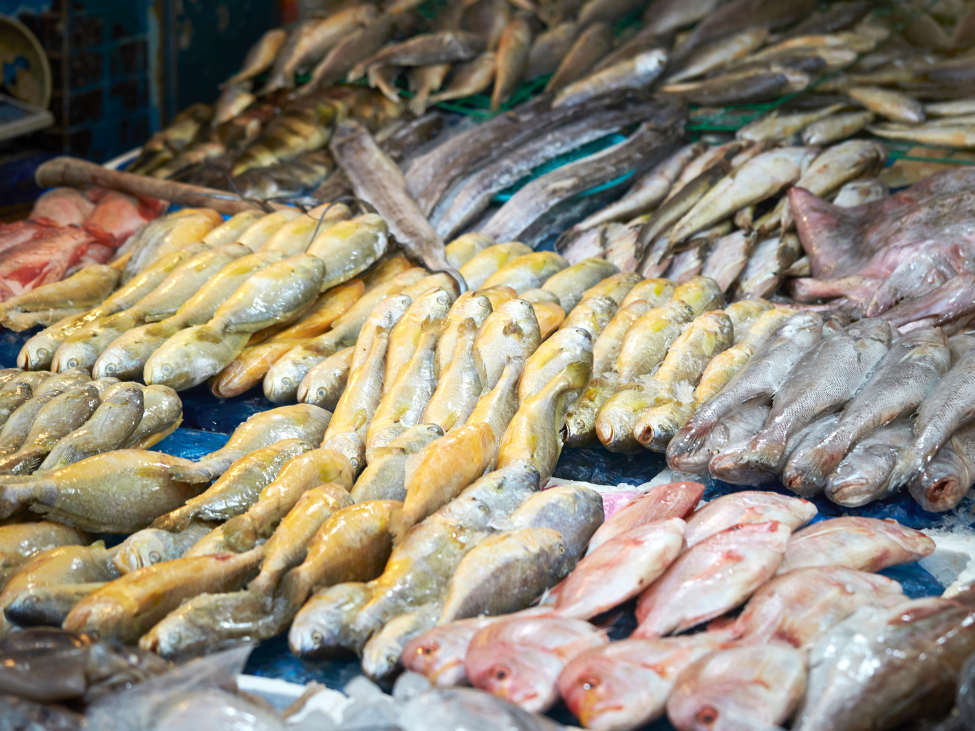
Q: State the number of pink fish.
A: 10